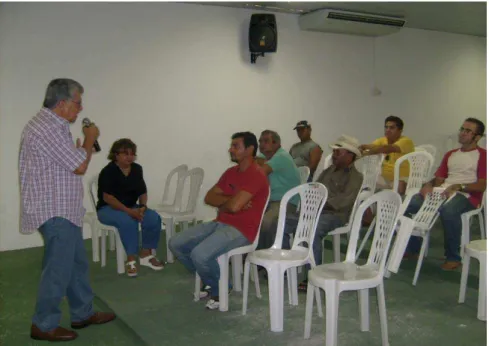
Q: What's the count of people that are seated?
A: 7